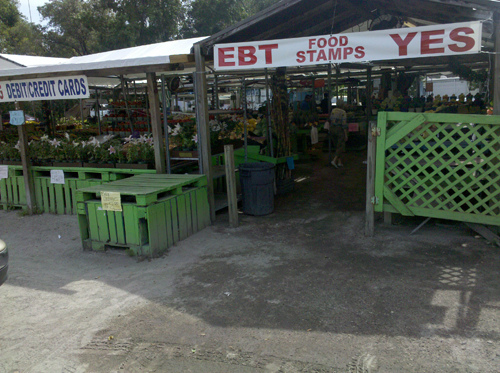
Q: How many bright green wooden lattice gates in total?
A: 1